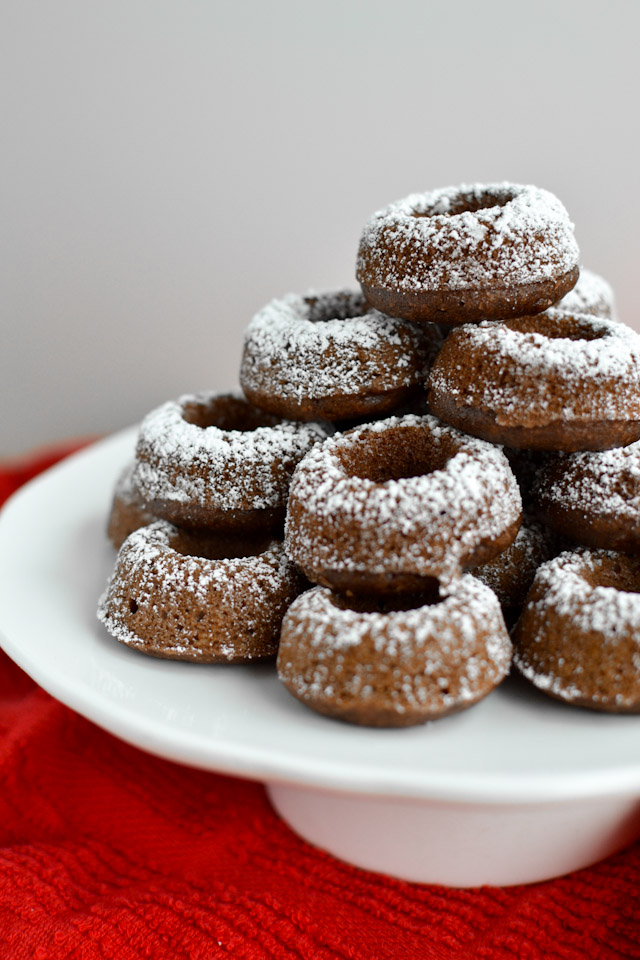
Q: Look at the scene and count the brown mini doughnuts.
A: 12